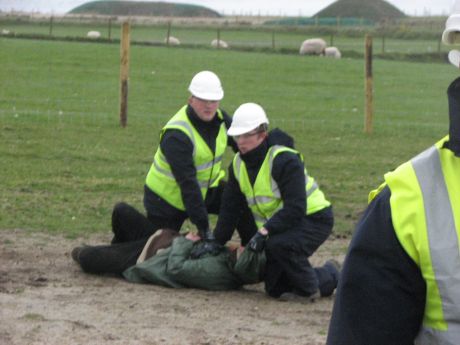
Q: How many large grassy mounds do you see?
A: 2